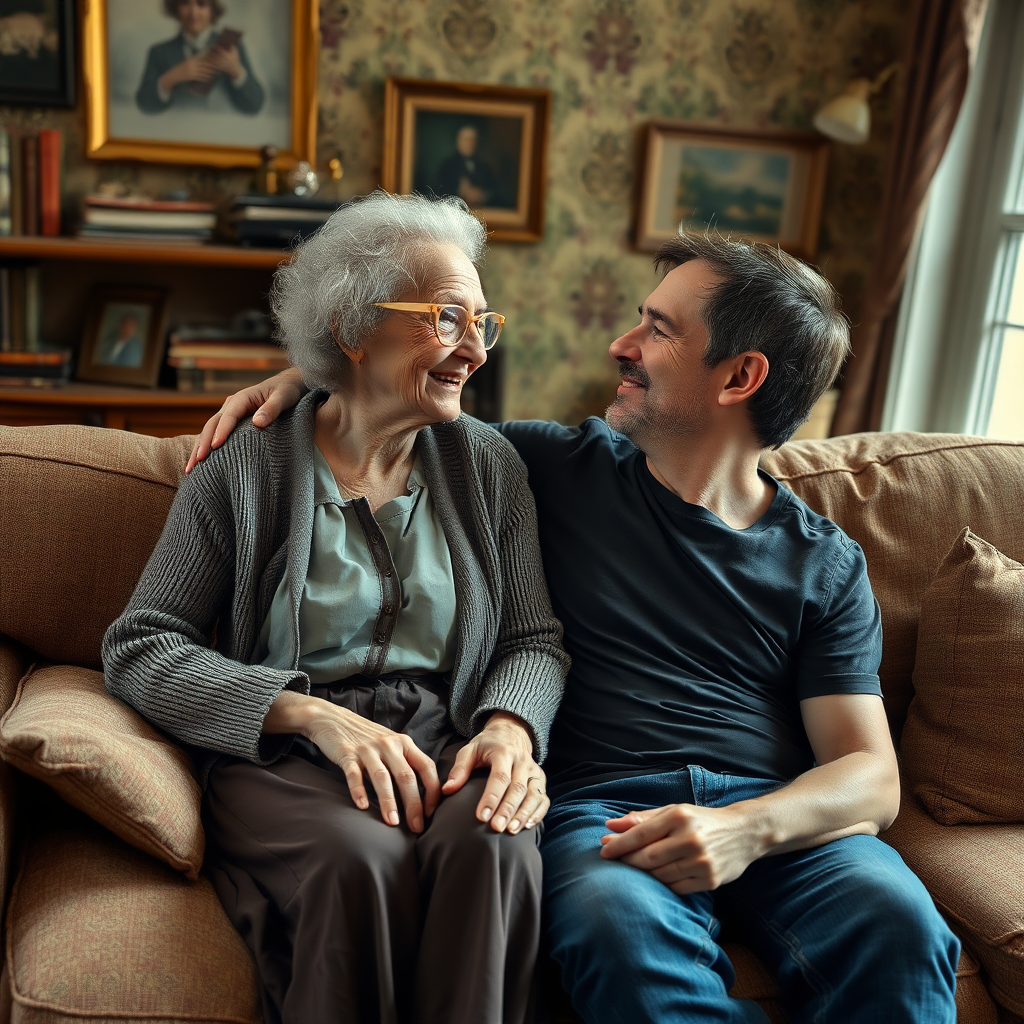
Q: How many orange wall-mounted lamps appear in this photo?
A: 0